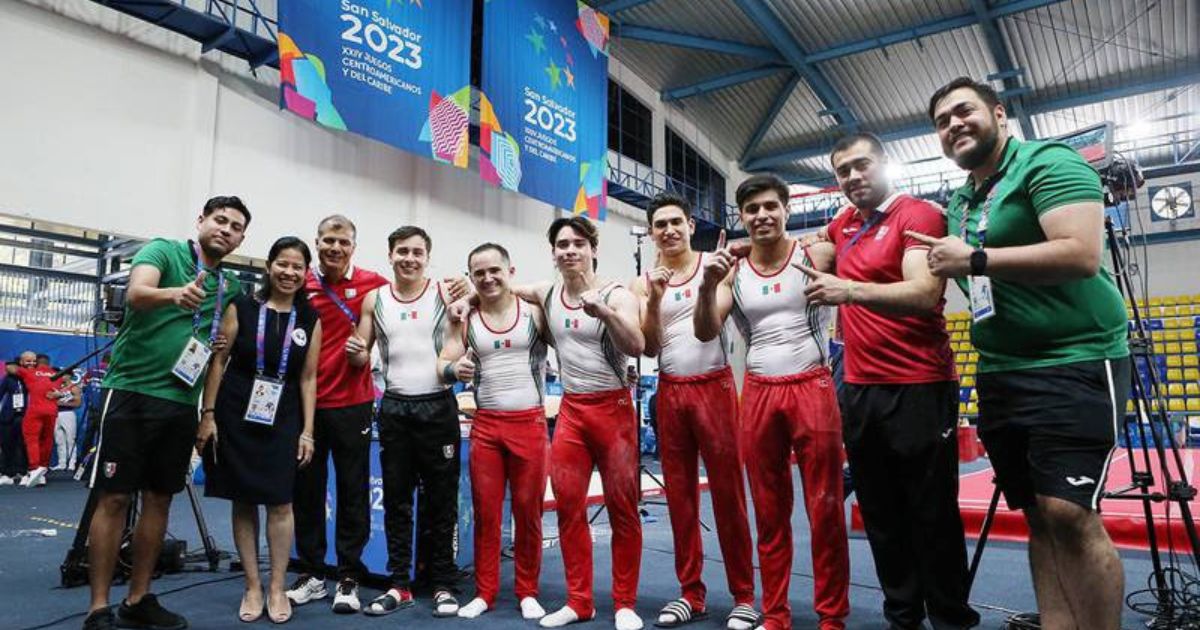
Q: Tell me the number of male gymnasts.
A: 5